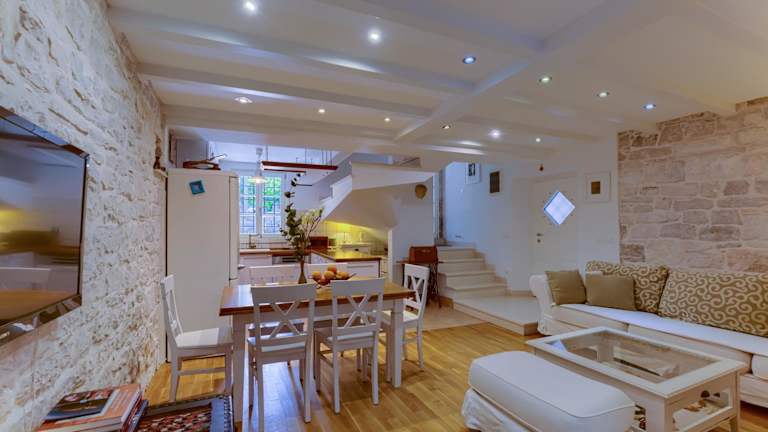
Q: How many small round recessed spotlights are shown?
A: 12